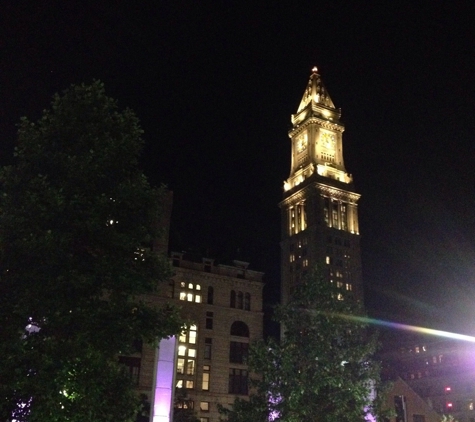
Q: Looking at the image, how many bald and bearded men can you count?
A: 0